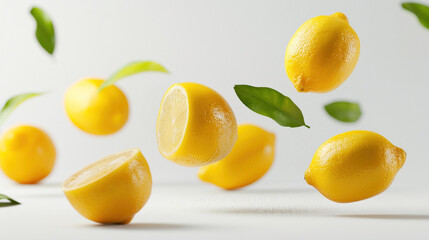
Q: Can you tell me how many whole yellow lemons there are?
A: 5